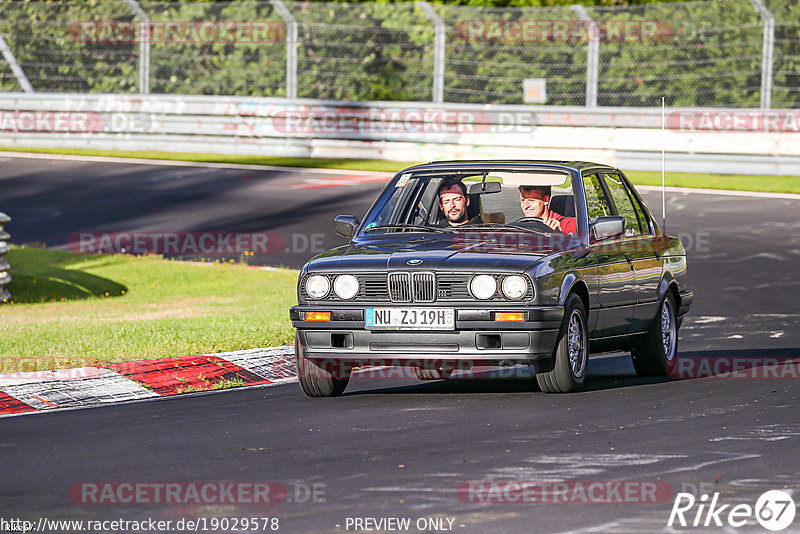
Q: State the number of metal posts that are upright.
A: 5